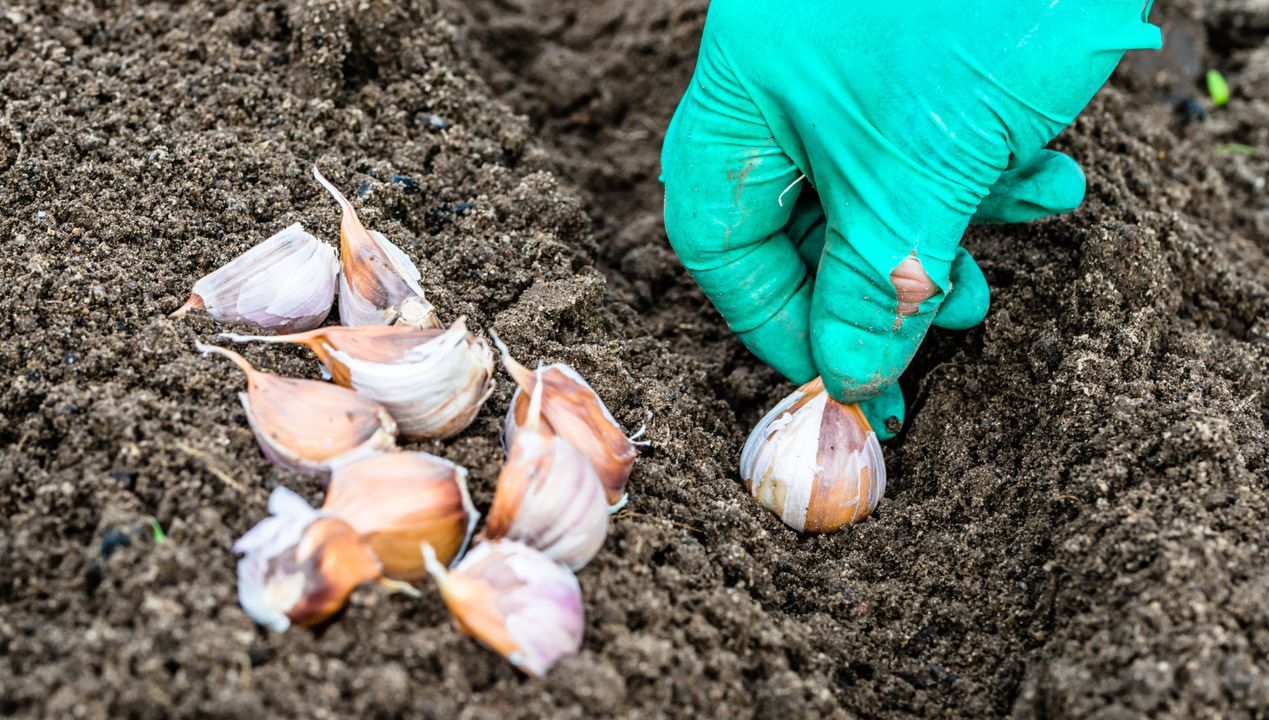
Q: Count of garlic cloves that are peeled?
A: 0